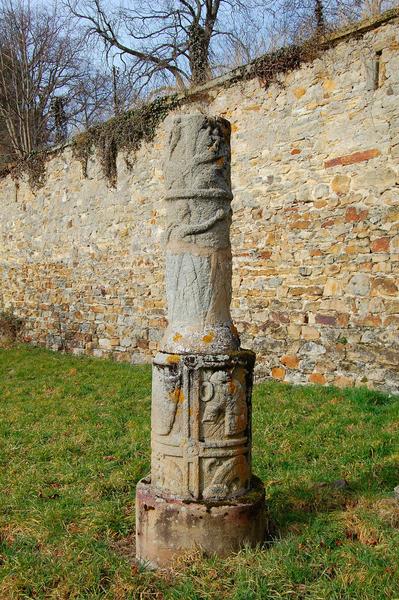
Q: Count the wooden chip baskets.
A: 0